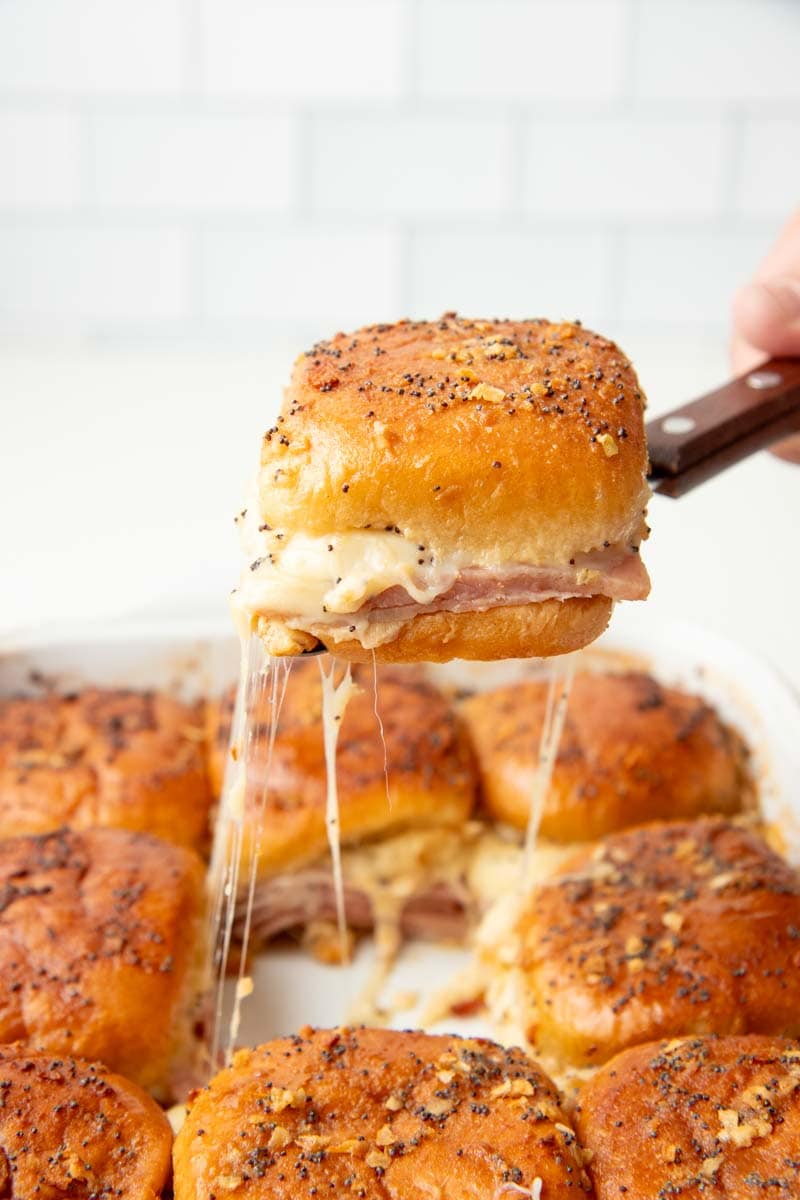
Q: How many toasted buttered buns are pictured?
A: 9